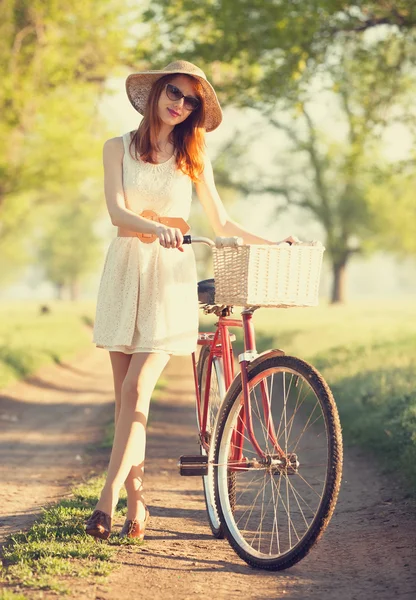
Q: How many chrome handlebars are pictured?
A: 1